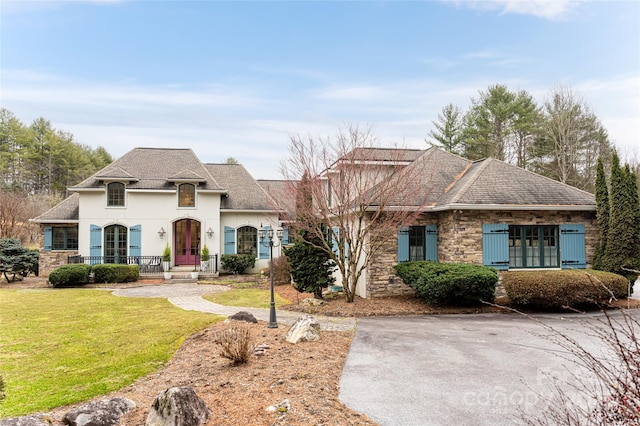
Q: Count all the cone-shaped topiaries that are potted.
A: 2